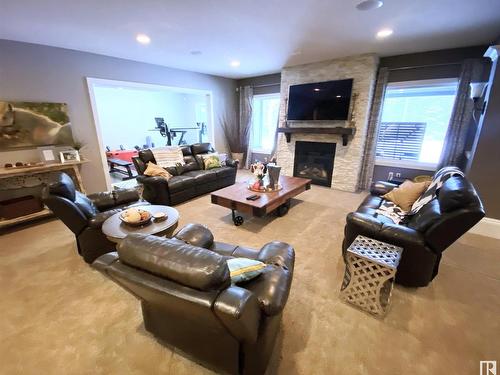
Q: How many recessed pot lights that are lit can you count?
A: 3